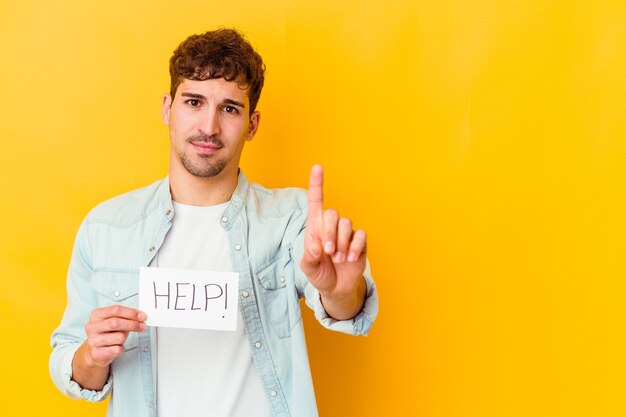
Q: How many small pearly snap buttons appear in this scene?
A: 7